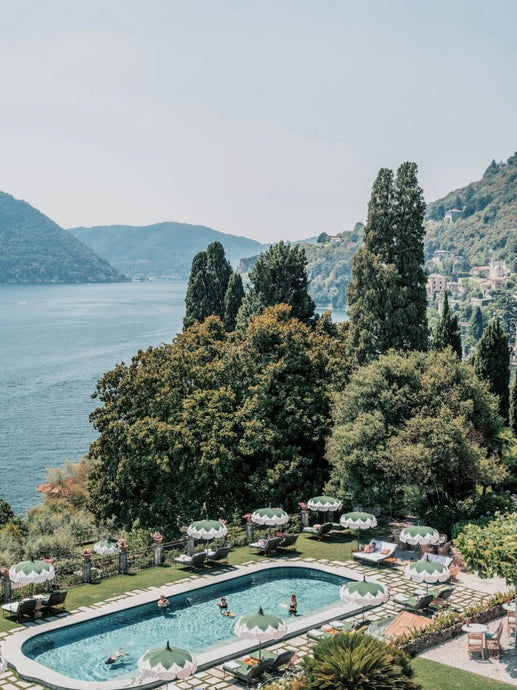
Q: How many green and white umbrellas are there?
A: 11